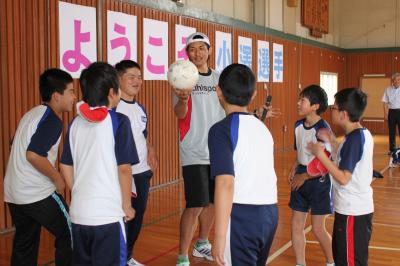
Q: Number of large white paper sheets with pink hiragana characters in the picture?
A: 4